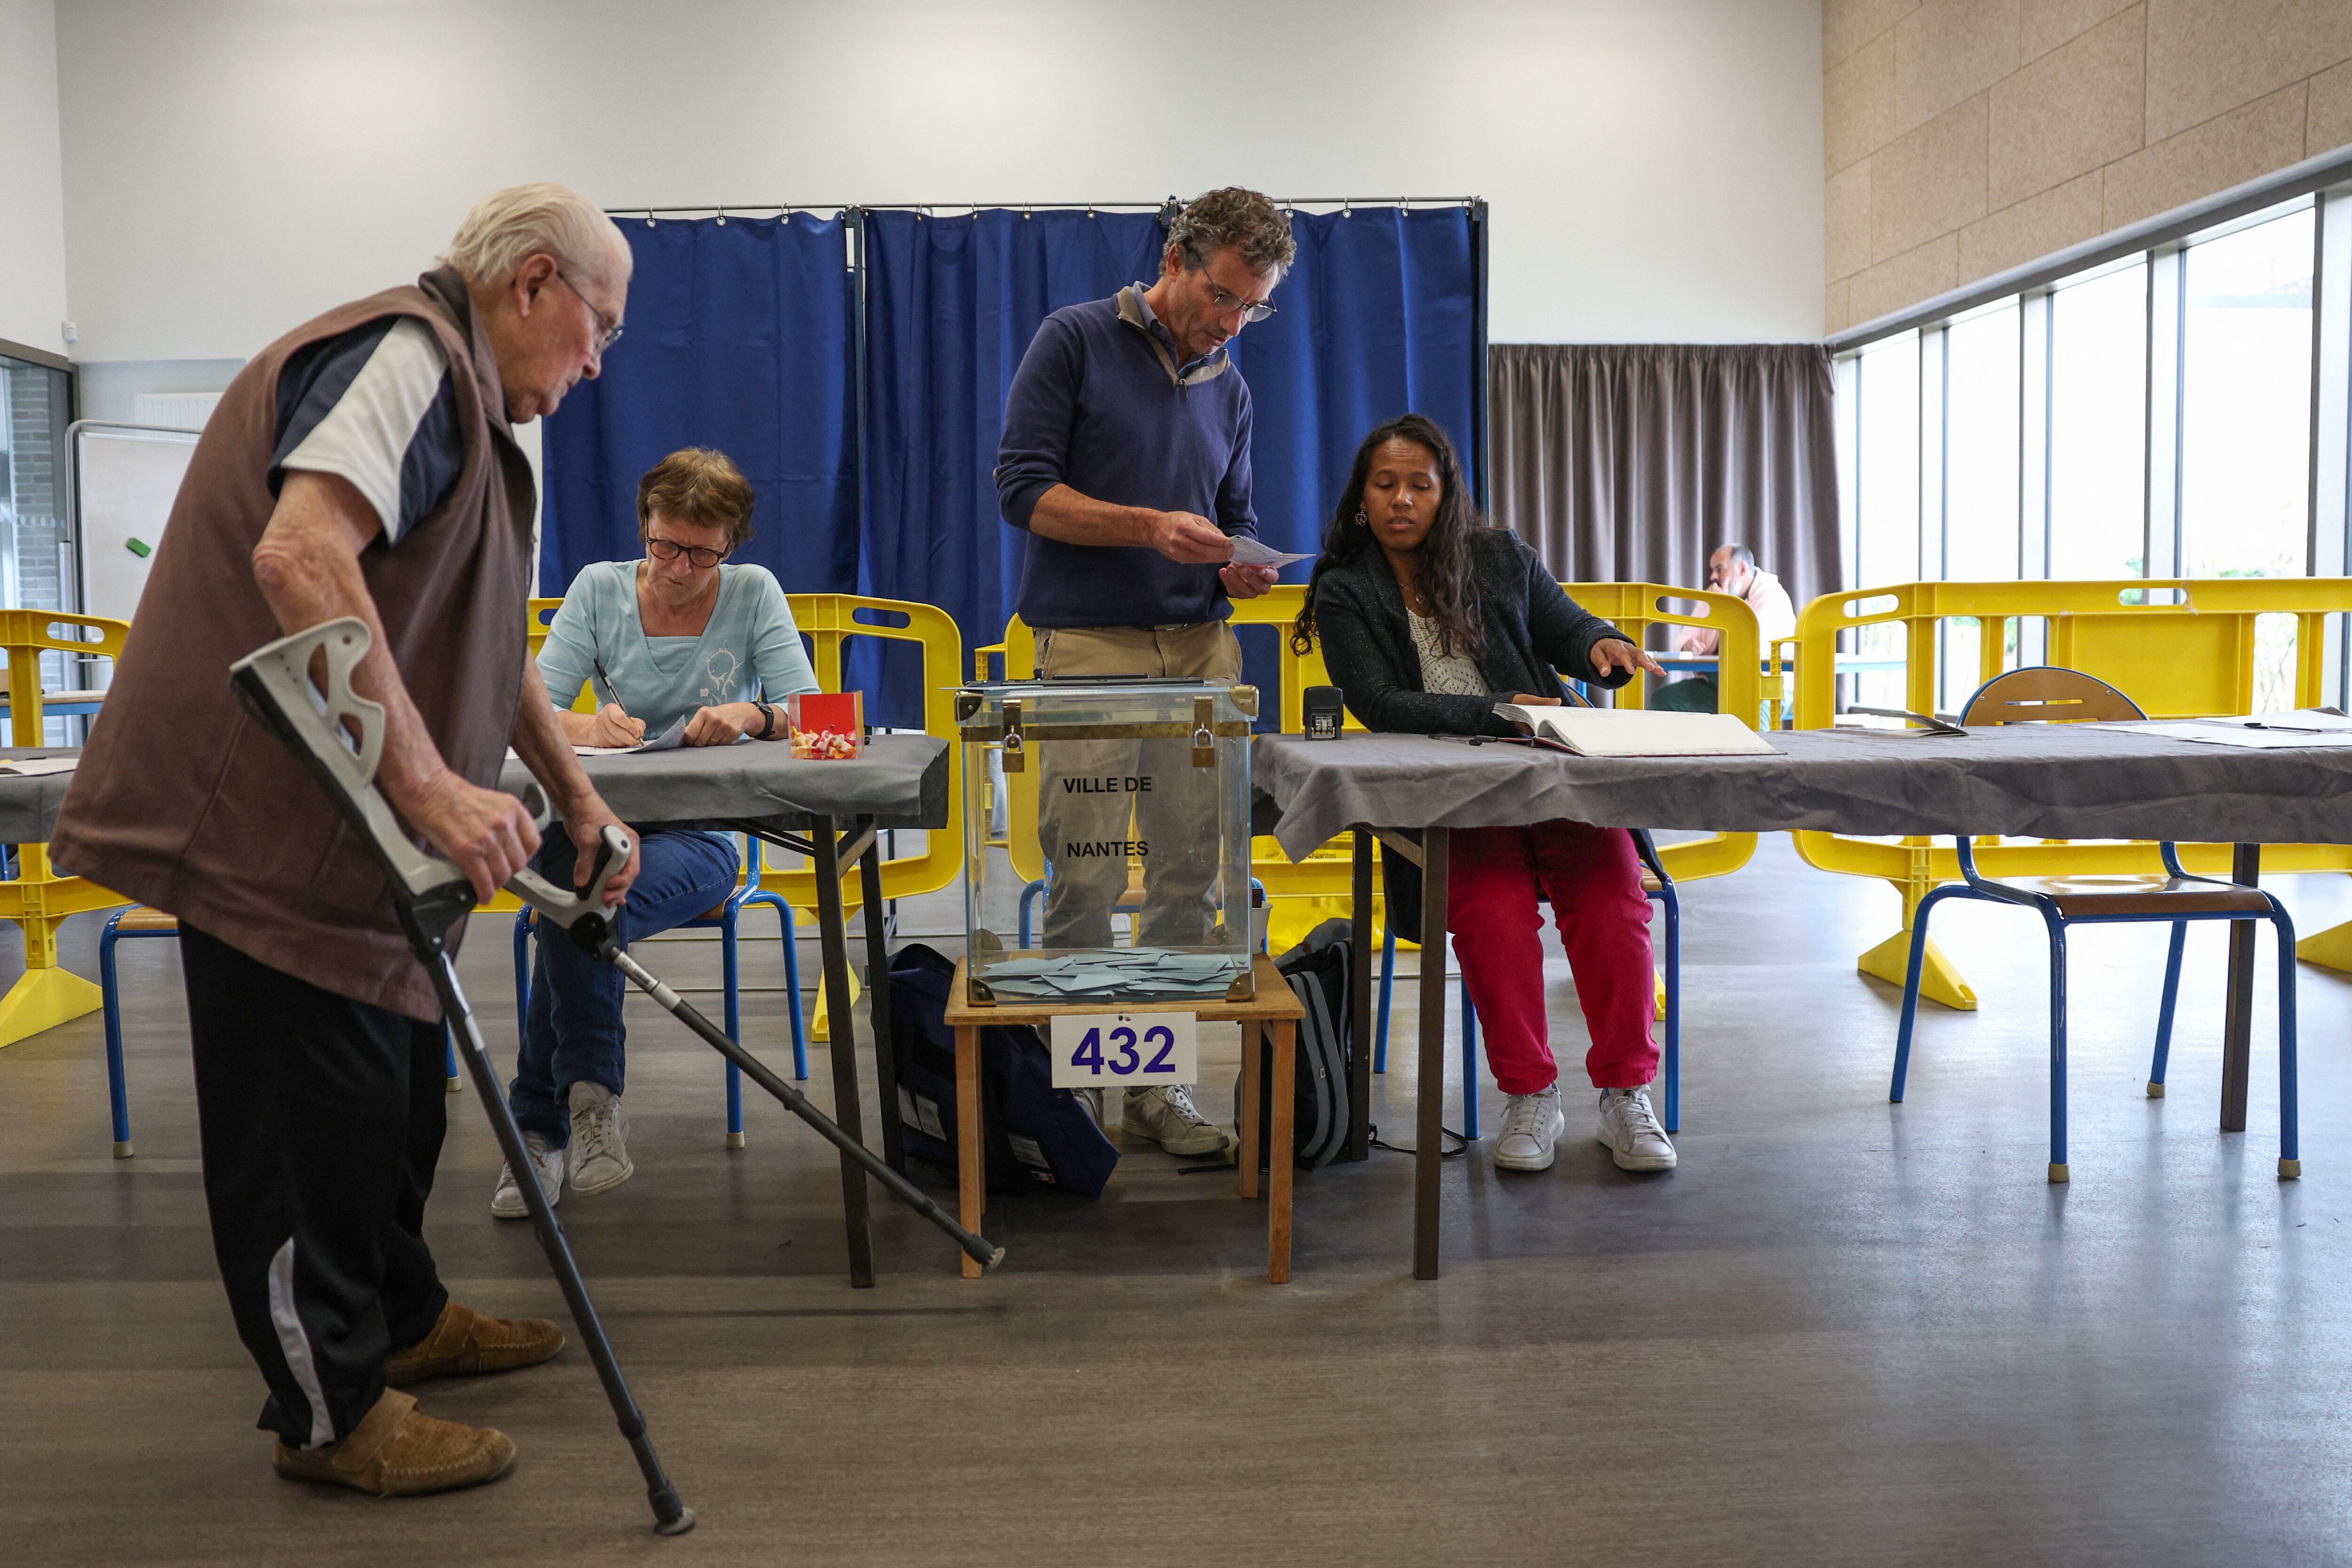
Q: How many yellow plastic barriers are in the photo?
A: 4